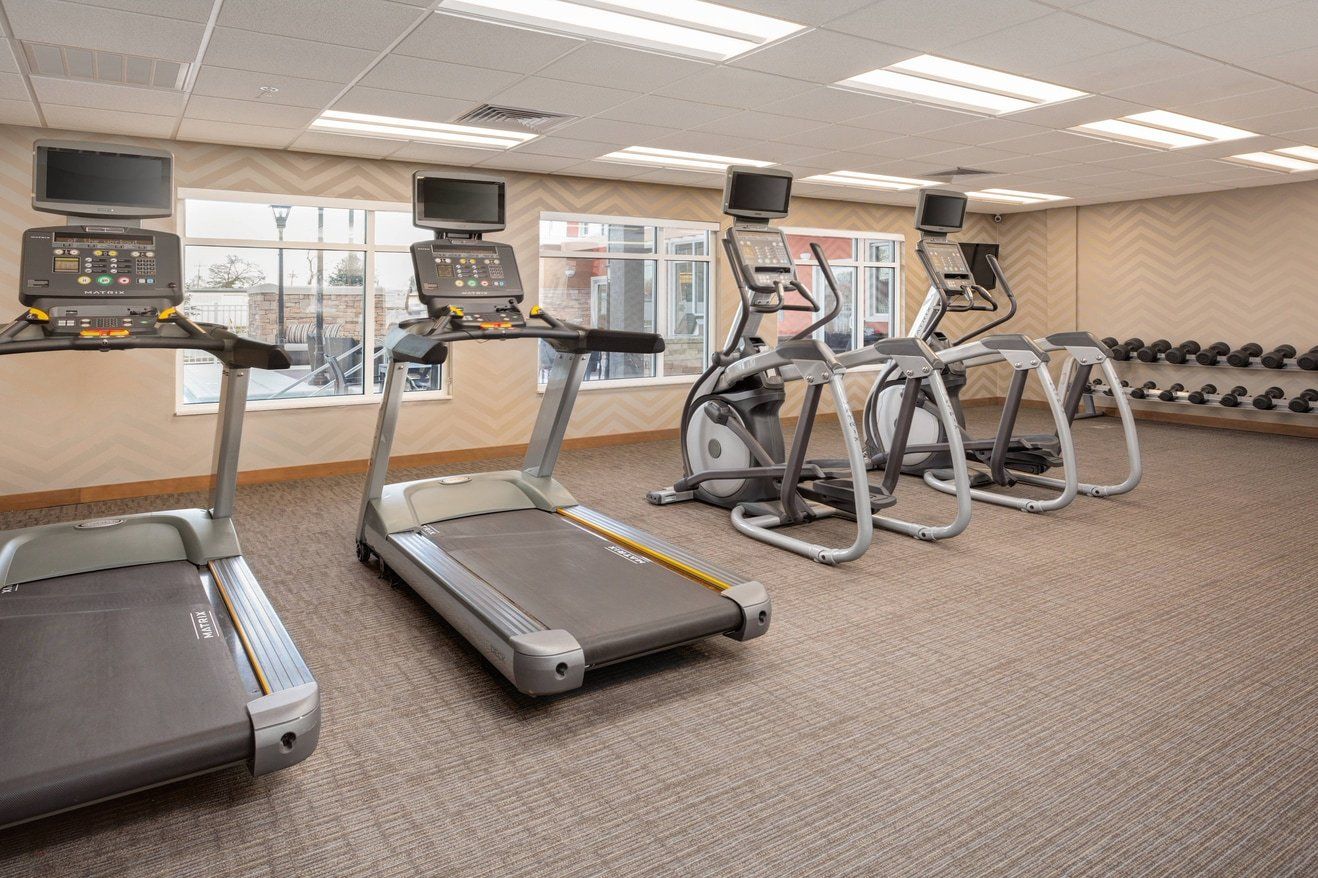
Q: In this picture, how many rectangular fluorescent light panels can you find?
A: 8